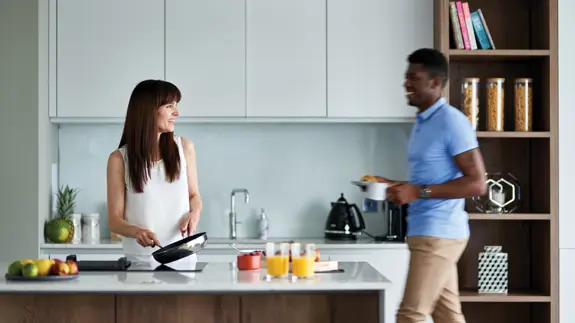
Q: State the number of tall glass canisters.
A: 3